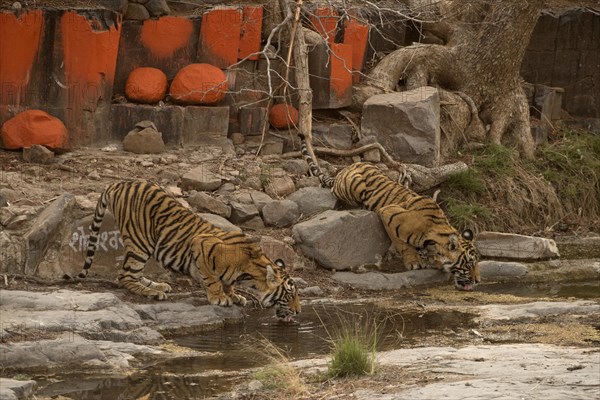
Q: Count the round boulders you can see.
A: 4